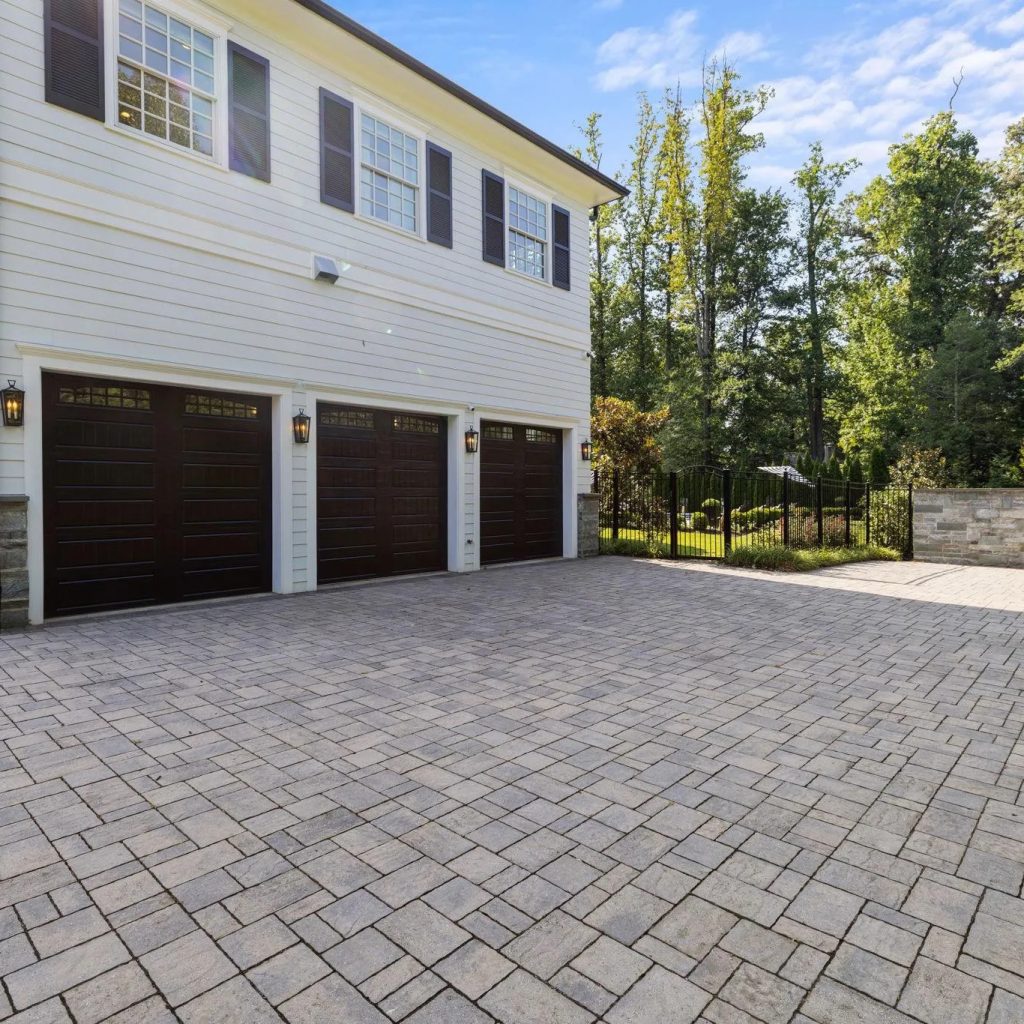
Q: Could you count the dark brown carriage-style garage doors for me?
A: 3